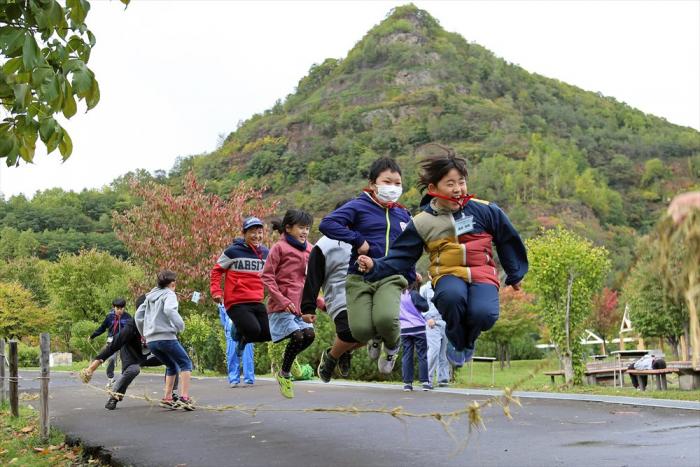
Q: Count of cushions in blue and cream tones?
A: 0